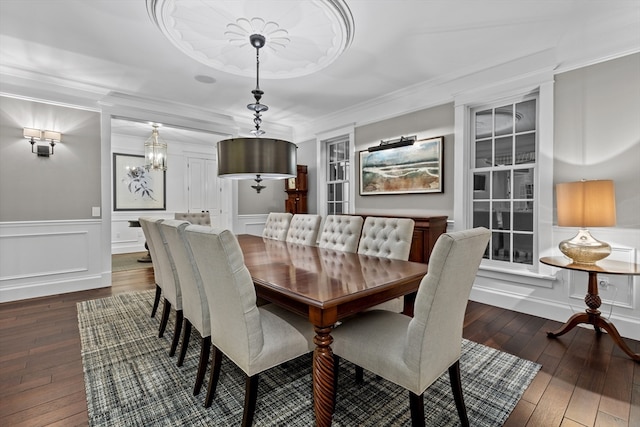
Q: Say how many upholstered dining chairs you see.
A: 10